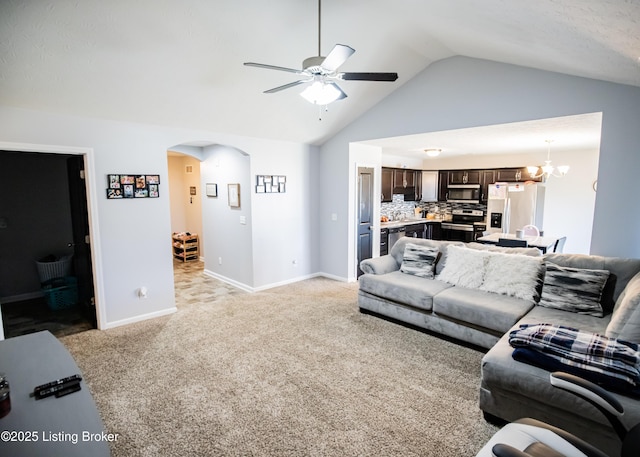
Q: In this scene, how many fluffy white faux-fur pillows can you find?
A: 2